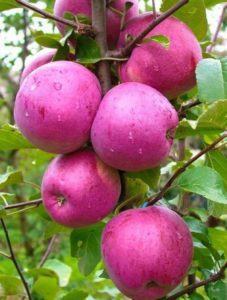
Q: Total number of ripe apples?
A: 7